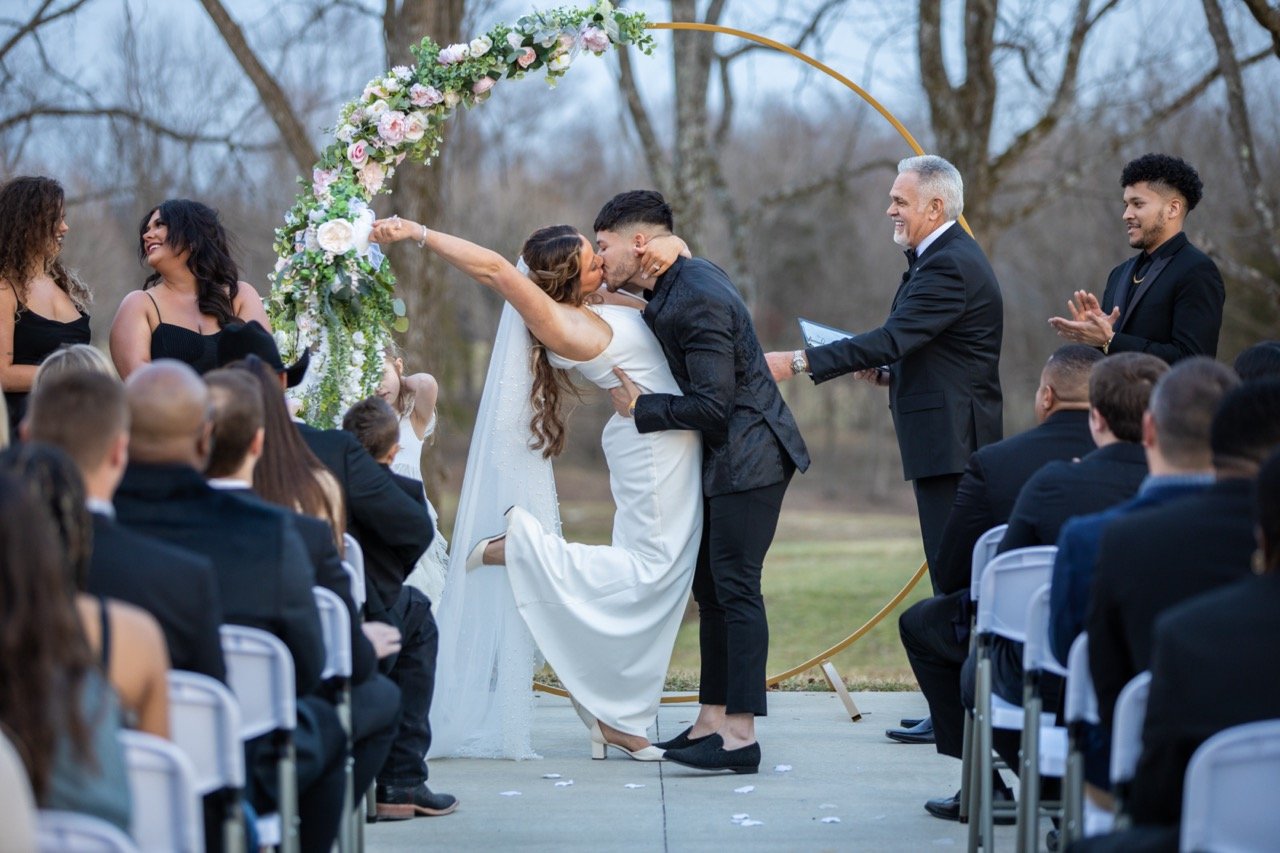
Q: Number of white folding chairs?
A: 13